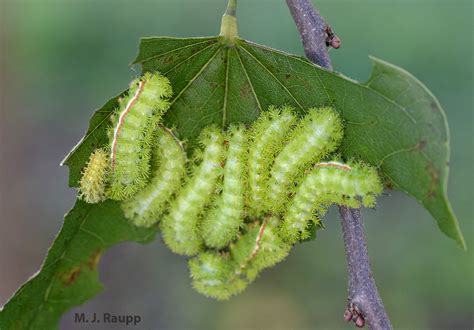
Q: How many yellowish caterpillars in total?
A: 1